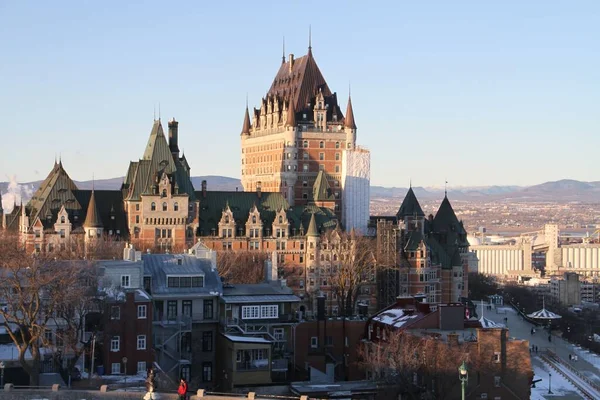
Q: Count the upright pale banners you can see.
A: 1